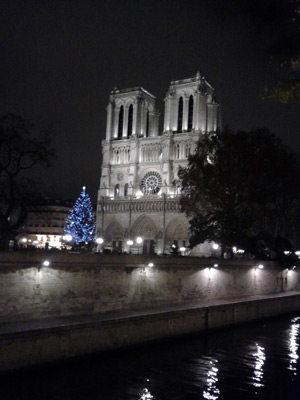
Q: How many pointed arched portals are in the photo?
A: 3